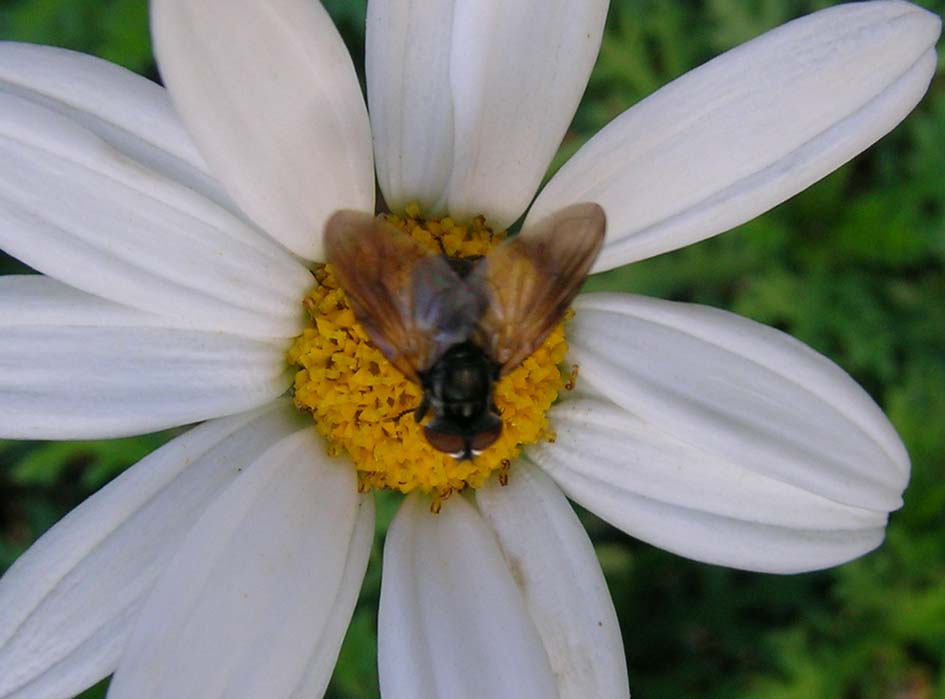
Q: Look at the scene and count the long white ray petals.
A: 13